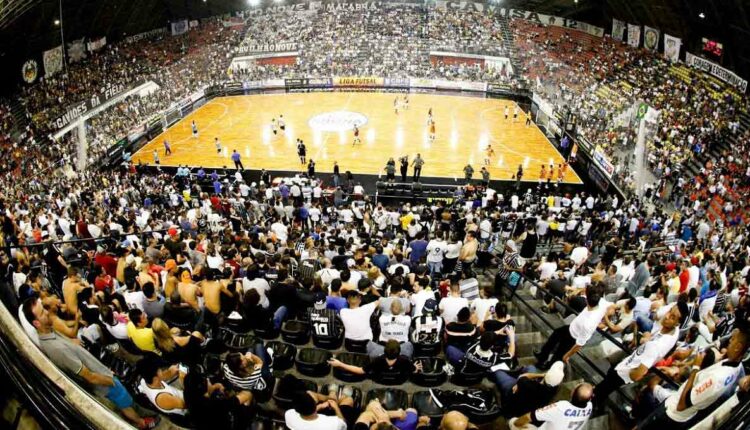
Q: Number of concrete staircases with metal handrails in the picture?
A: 1